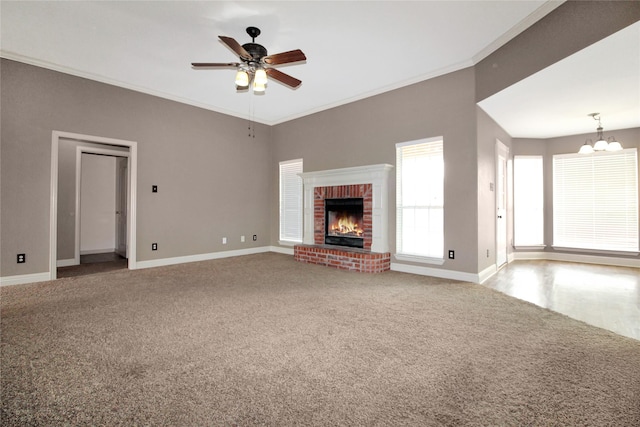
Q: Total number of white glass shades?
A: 6